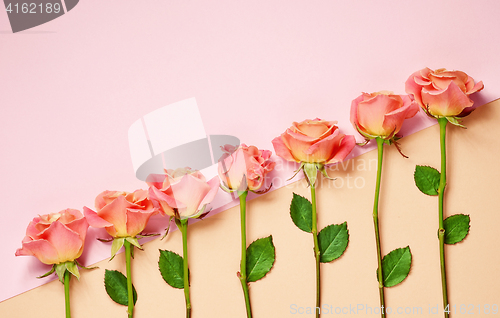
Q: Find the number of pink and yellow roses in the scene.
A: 7